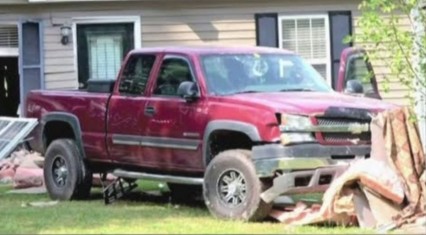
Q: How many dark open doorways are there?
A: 1